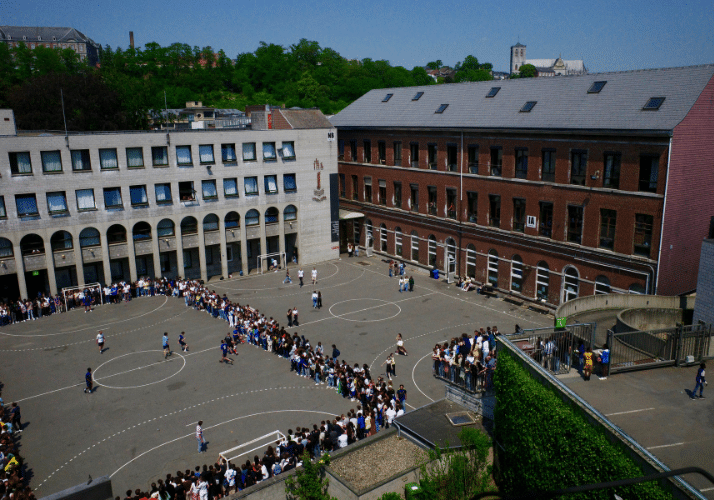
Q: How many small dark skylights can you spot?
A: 7